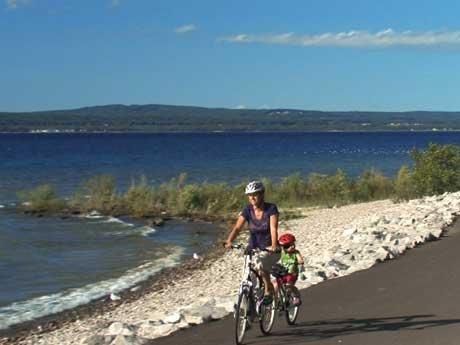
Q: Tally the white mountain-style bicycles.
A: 1